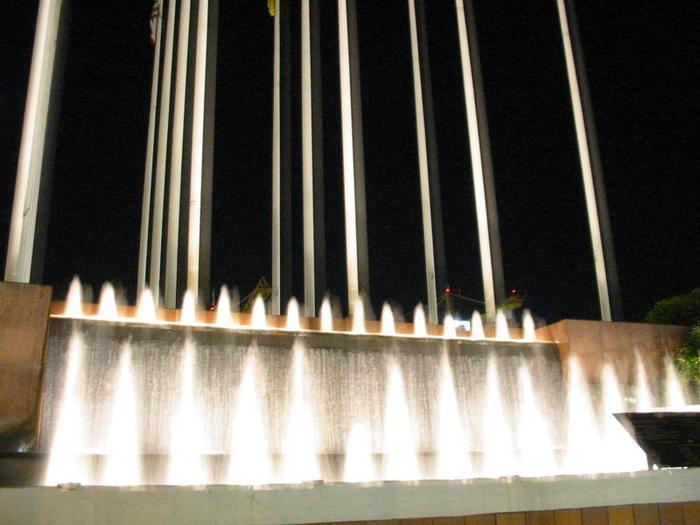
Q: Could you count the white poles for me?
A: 11